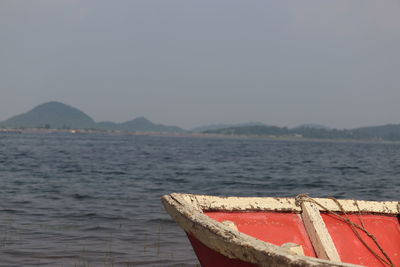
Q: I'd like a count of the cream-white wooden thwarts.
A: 1